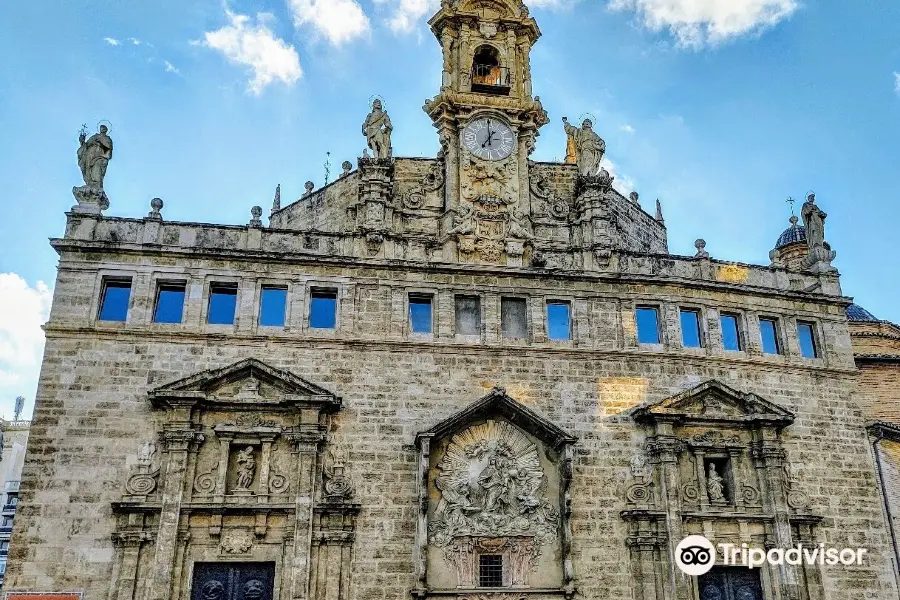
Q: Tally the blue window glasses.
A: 12